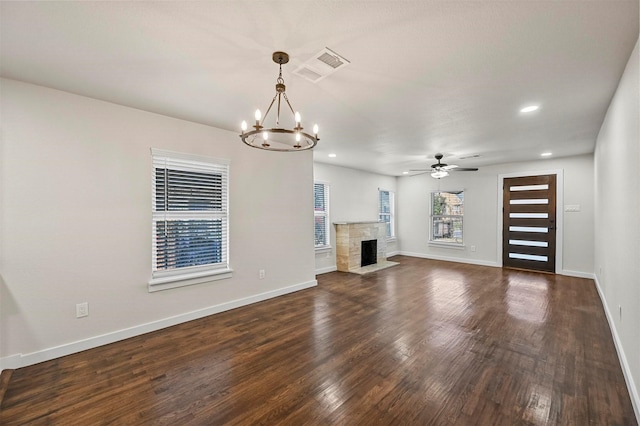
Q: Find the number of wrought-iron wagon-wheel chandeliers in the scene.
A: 1